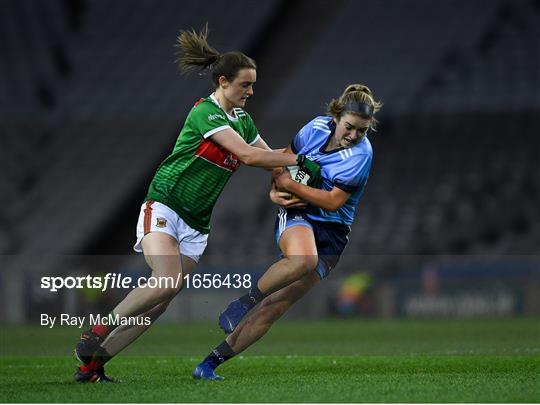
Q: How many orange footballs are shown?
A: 0